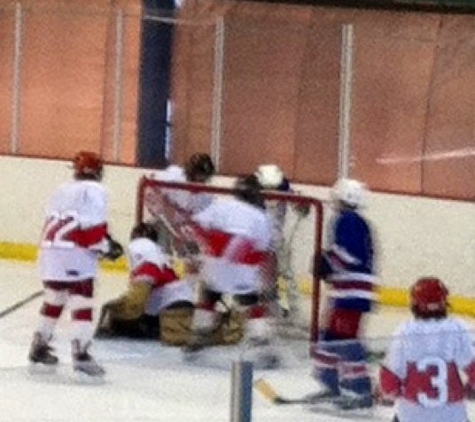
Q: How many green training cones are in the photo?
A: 0